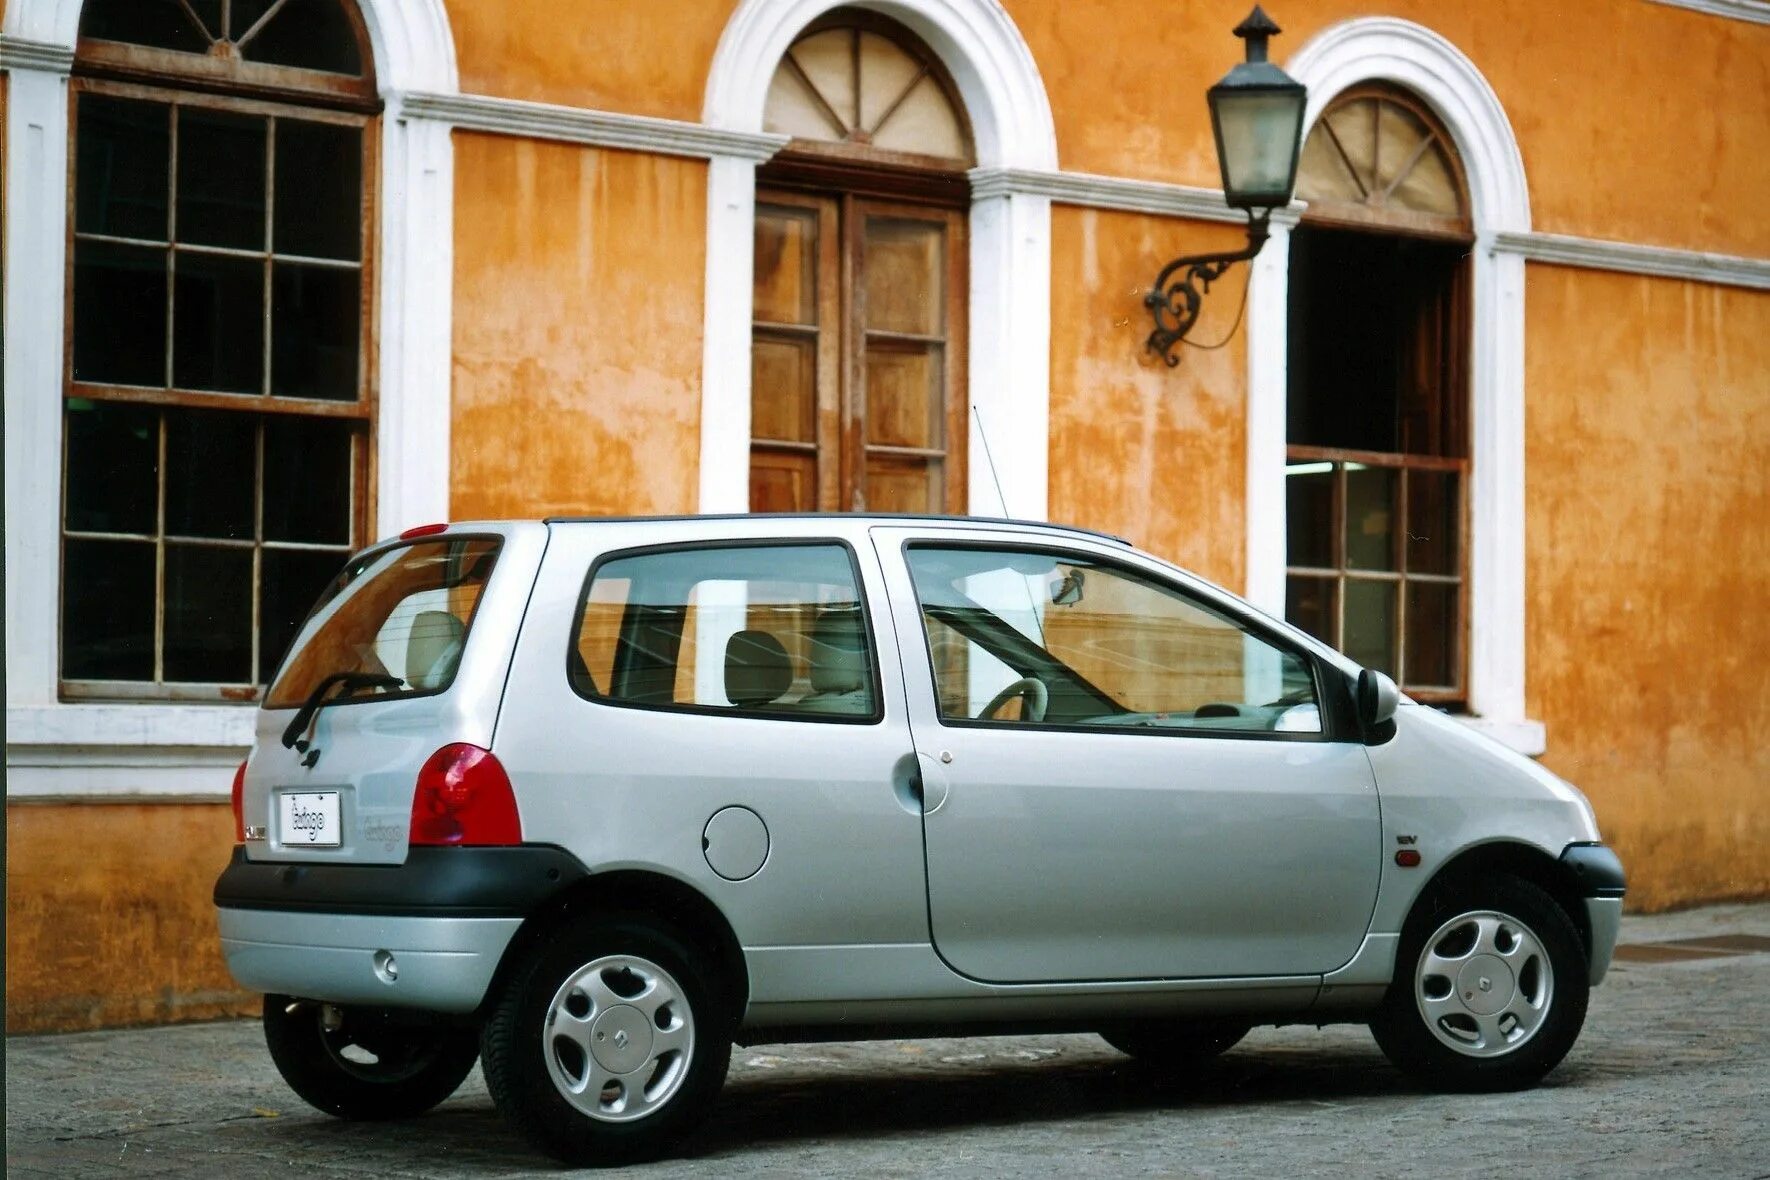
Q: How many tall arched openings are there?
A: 3